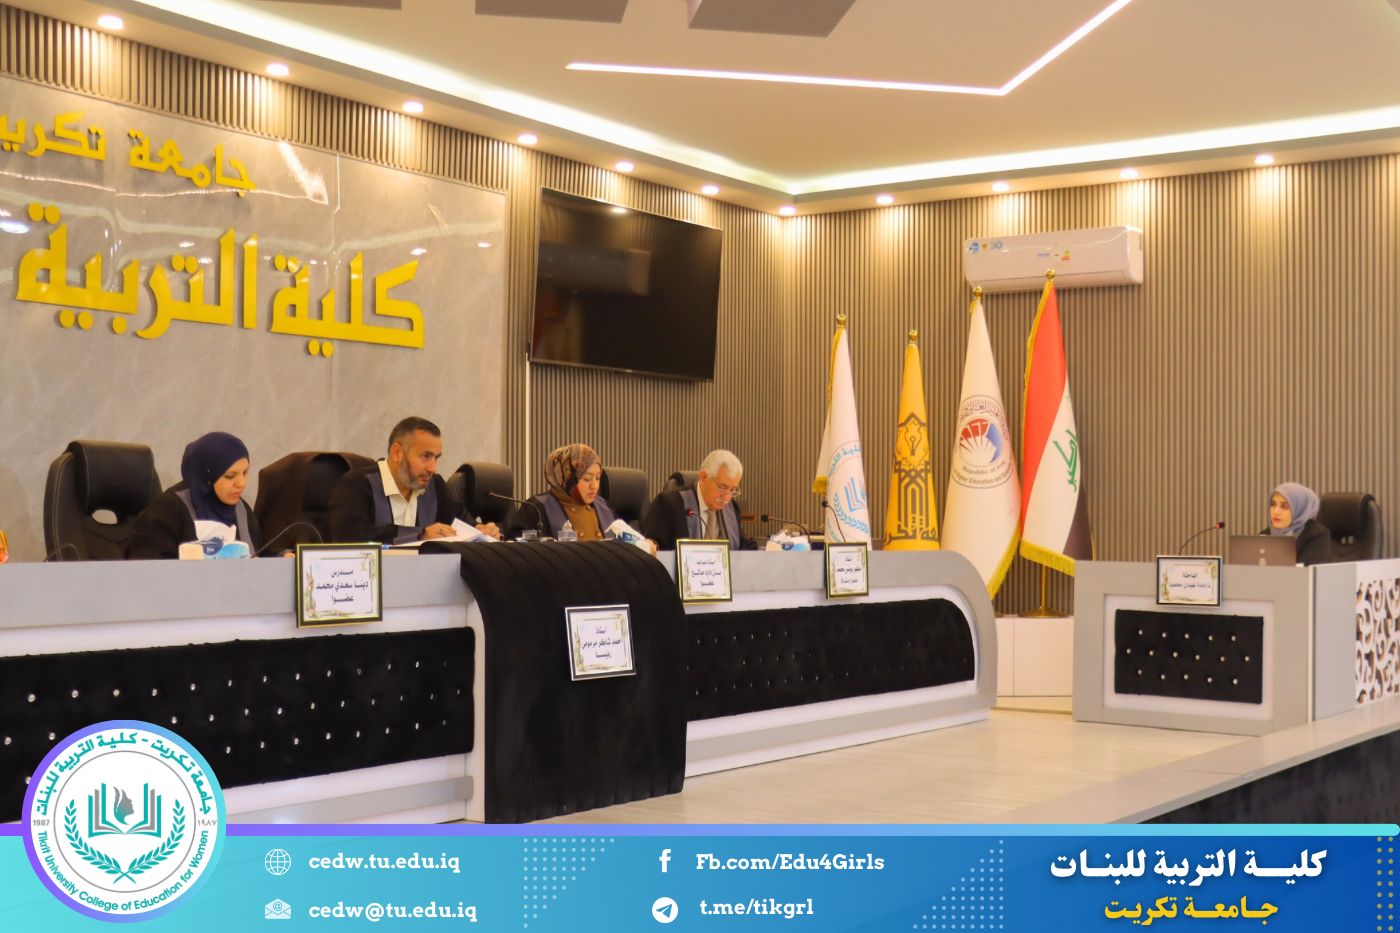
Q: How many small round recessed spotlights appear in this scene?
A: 11